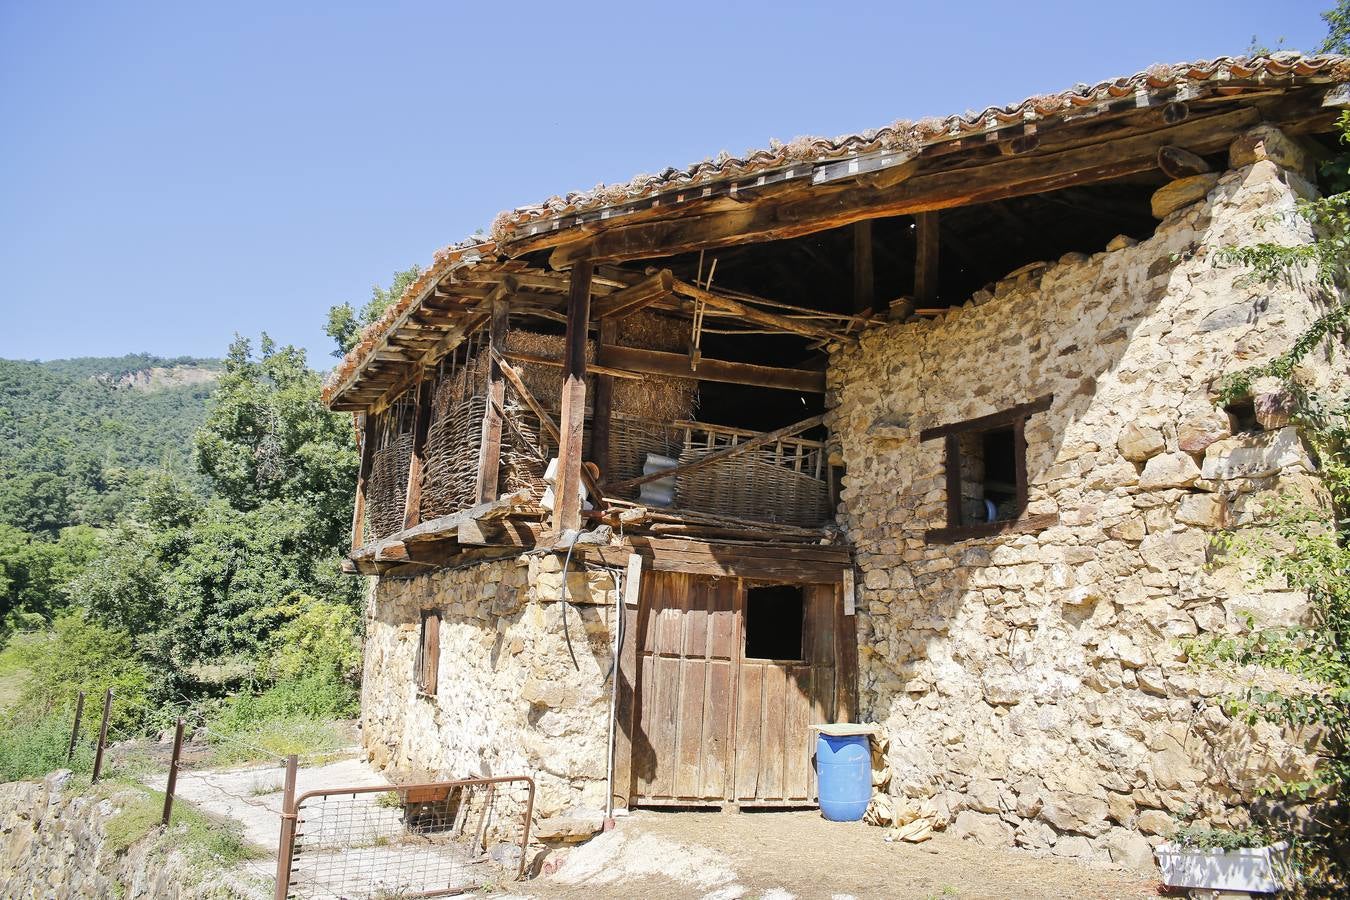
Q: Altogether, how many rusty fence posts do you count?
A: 4